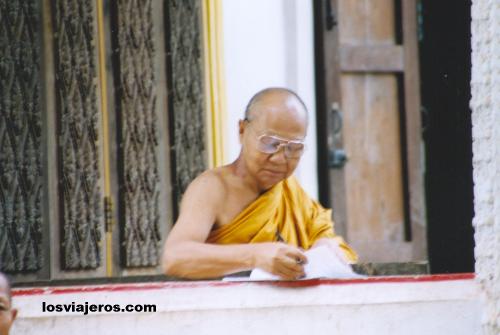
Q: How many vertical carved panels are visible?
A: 4